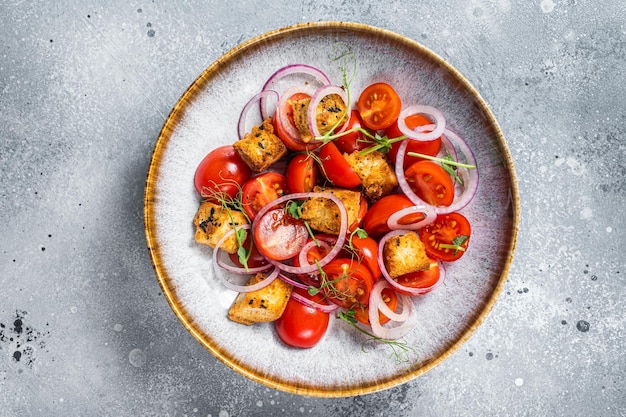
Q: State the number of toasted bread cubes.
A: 7